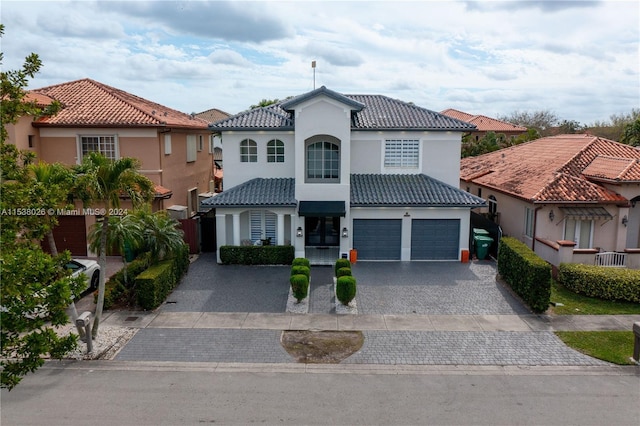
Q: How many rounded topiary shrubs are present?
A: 6